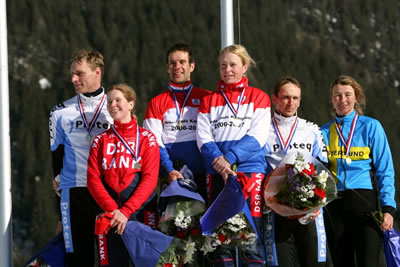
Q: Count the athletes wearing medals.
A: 6